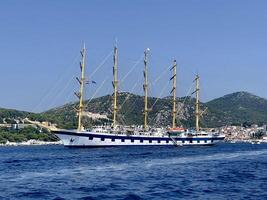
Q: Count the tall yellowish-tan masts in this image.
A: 5